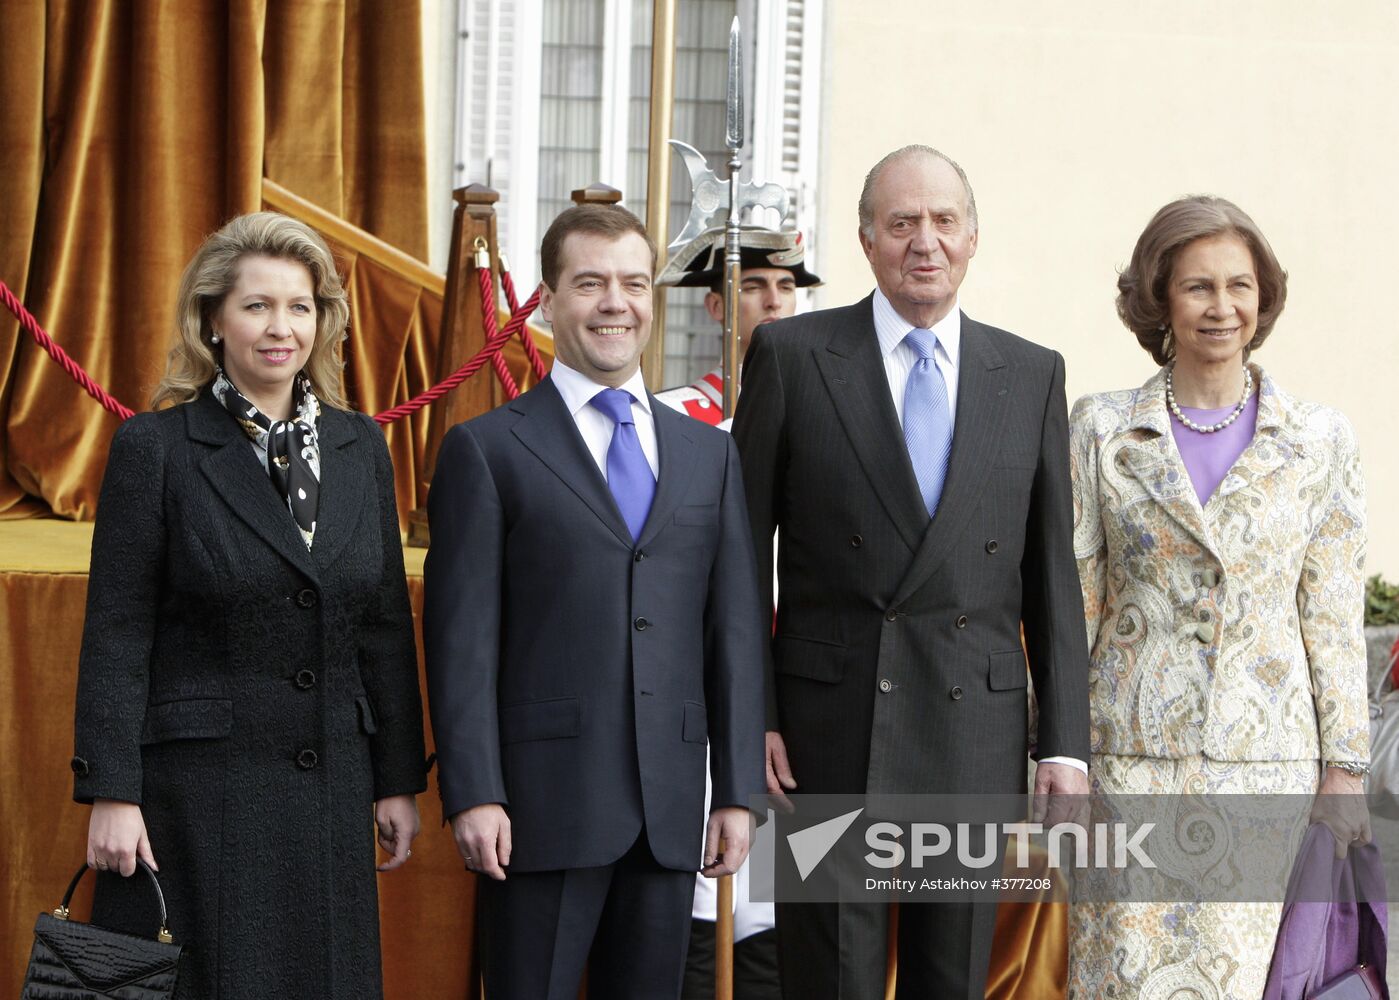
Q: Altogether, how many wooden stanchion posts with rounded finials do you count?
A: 2